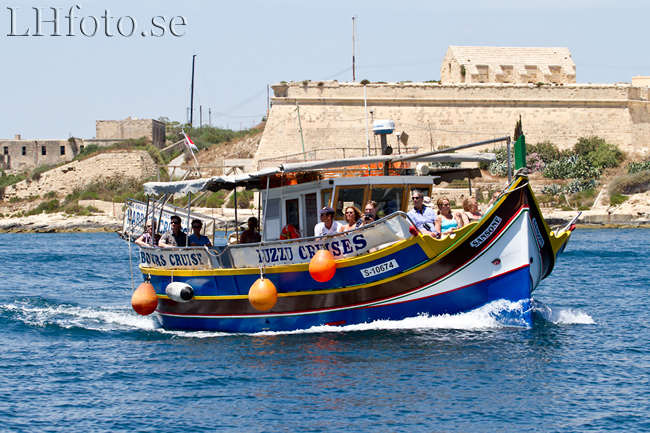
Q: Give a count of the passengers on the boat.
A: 12